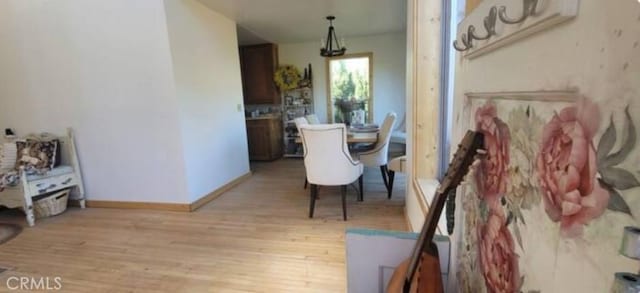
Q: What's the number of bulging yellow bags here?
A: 0